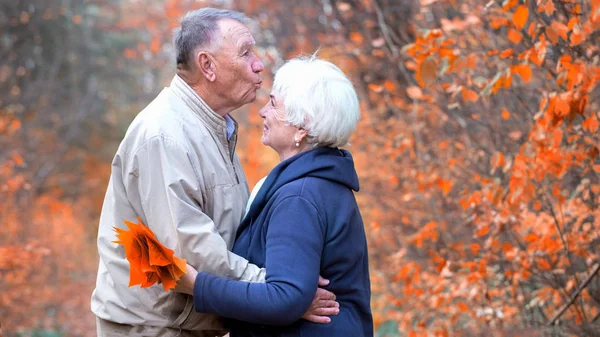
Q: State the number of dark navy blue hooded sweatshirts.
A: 1